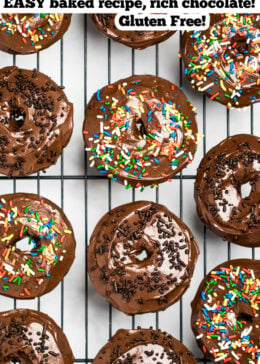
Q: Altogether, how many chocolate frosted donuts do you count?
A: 11